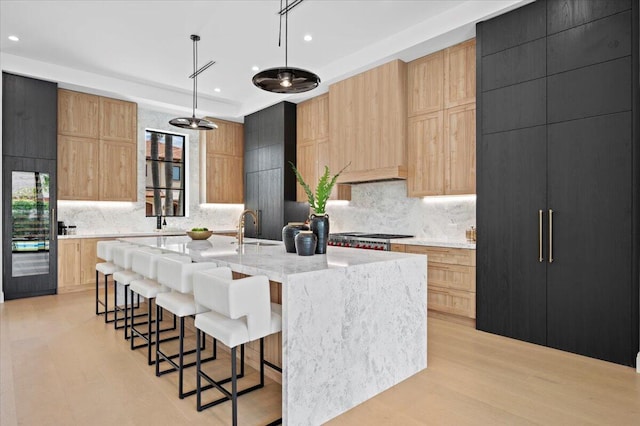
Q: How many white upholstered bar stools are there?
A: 5